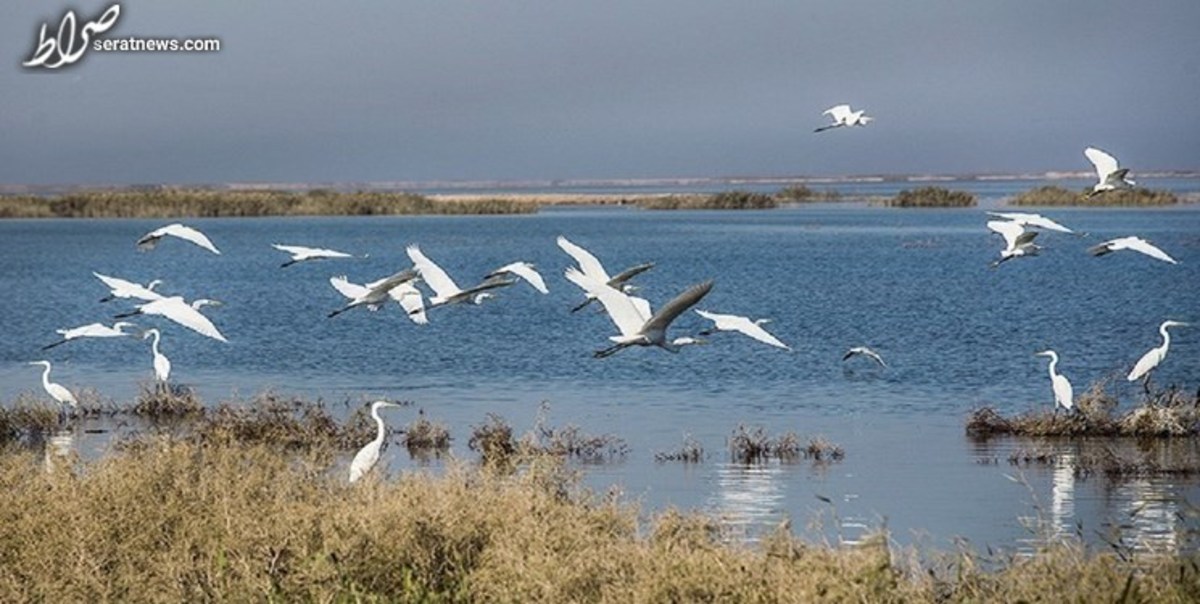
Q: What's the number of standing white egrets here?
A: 5